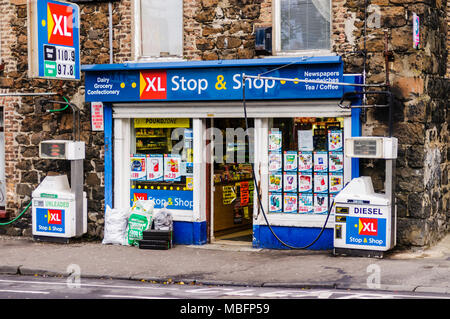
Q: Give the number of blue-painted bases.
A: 2